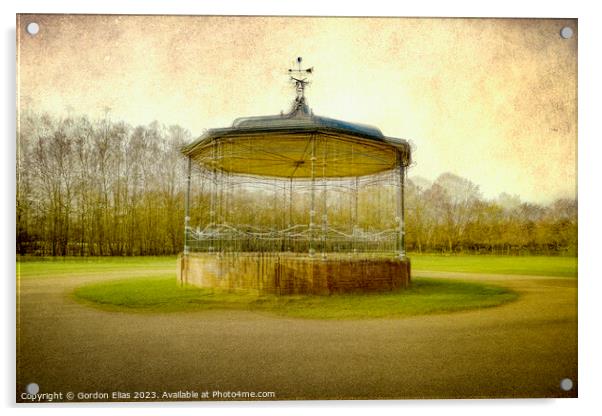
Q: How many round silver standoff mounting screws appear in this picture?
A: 4